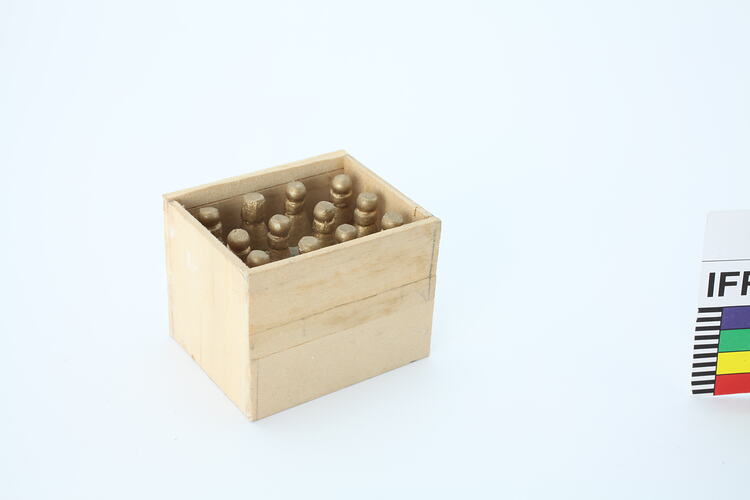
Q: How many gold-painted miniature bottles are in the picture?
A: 12